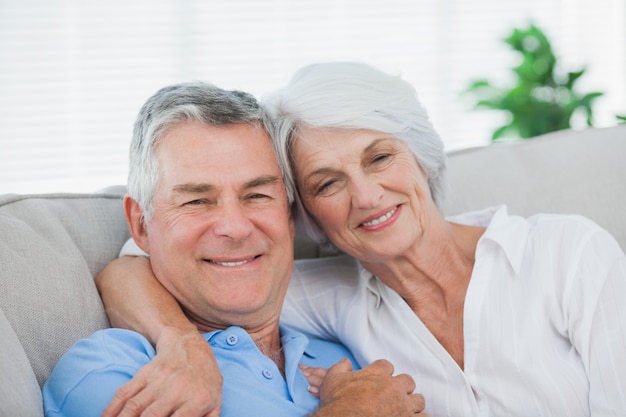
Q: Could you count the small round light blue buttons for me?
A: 2